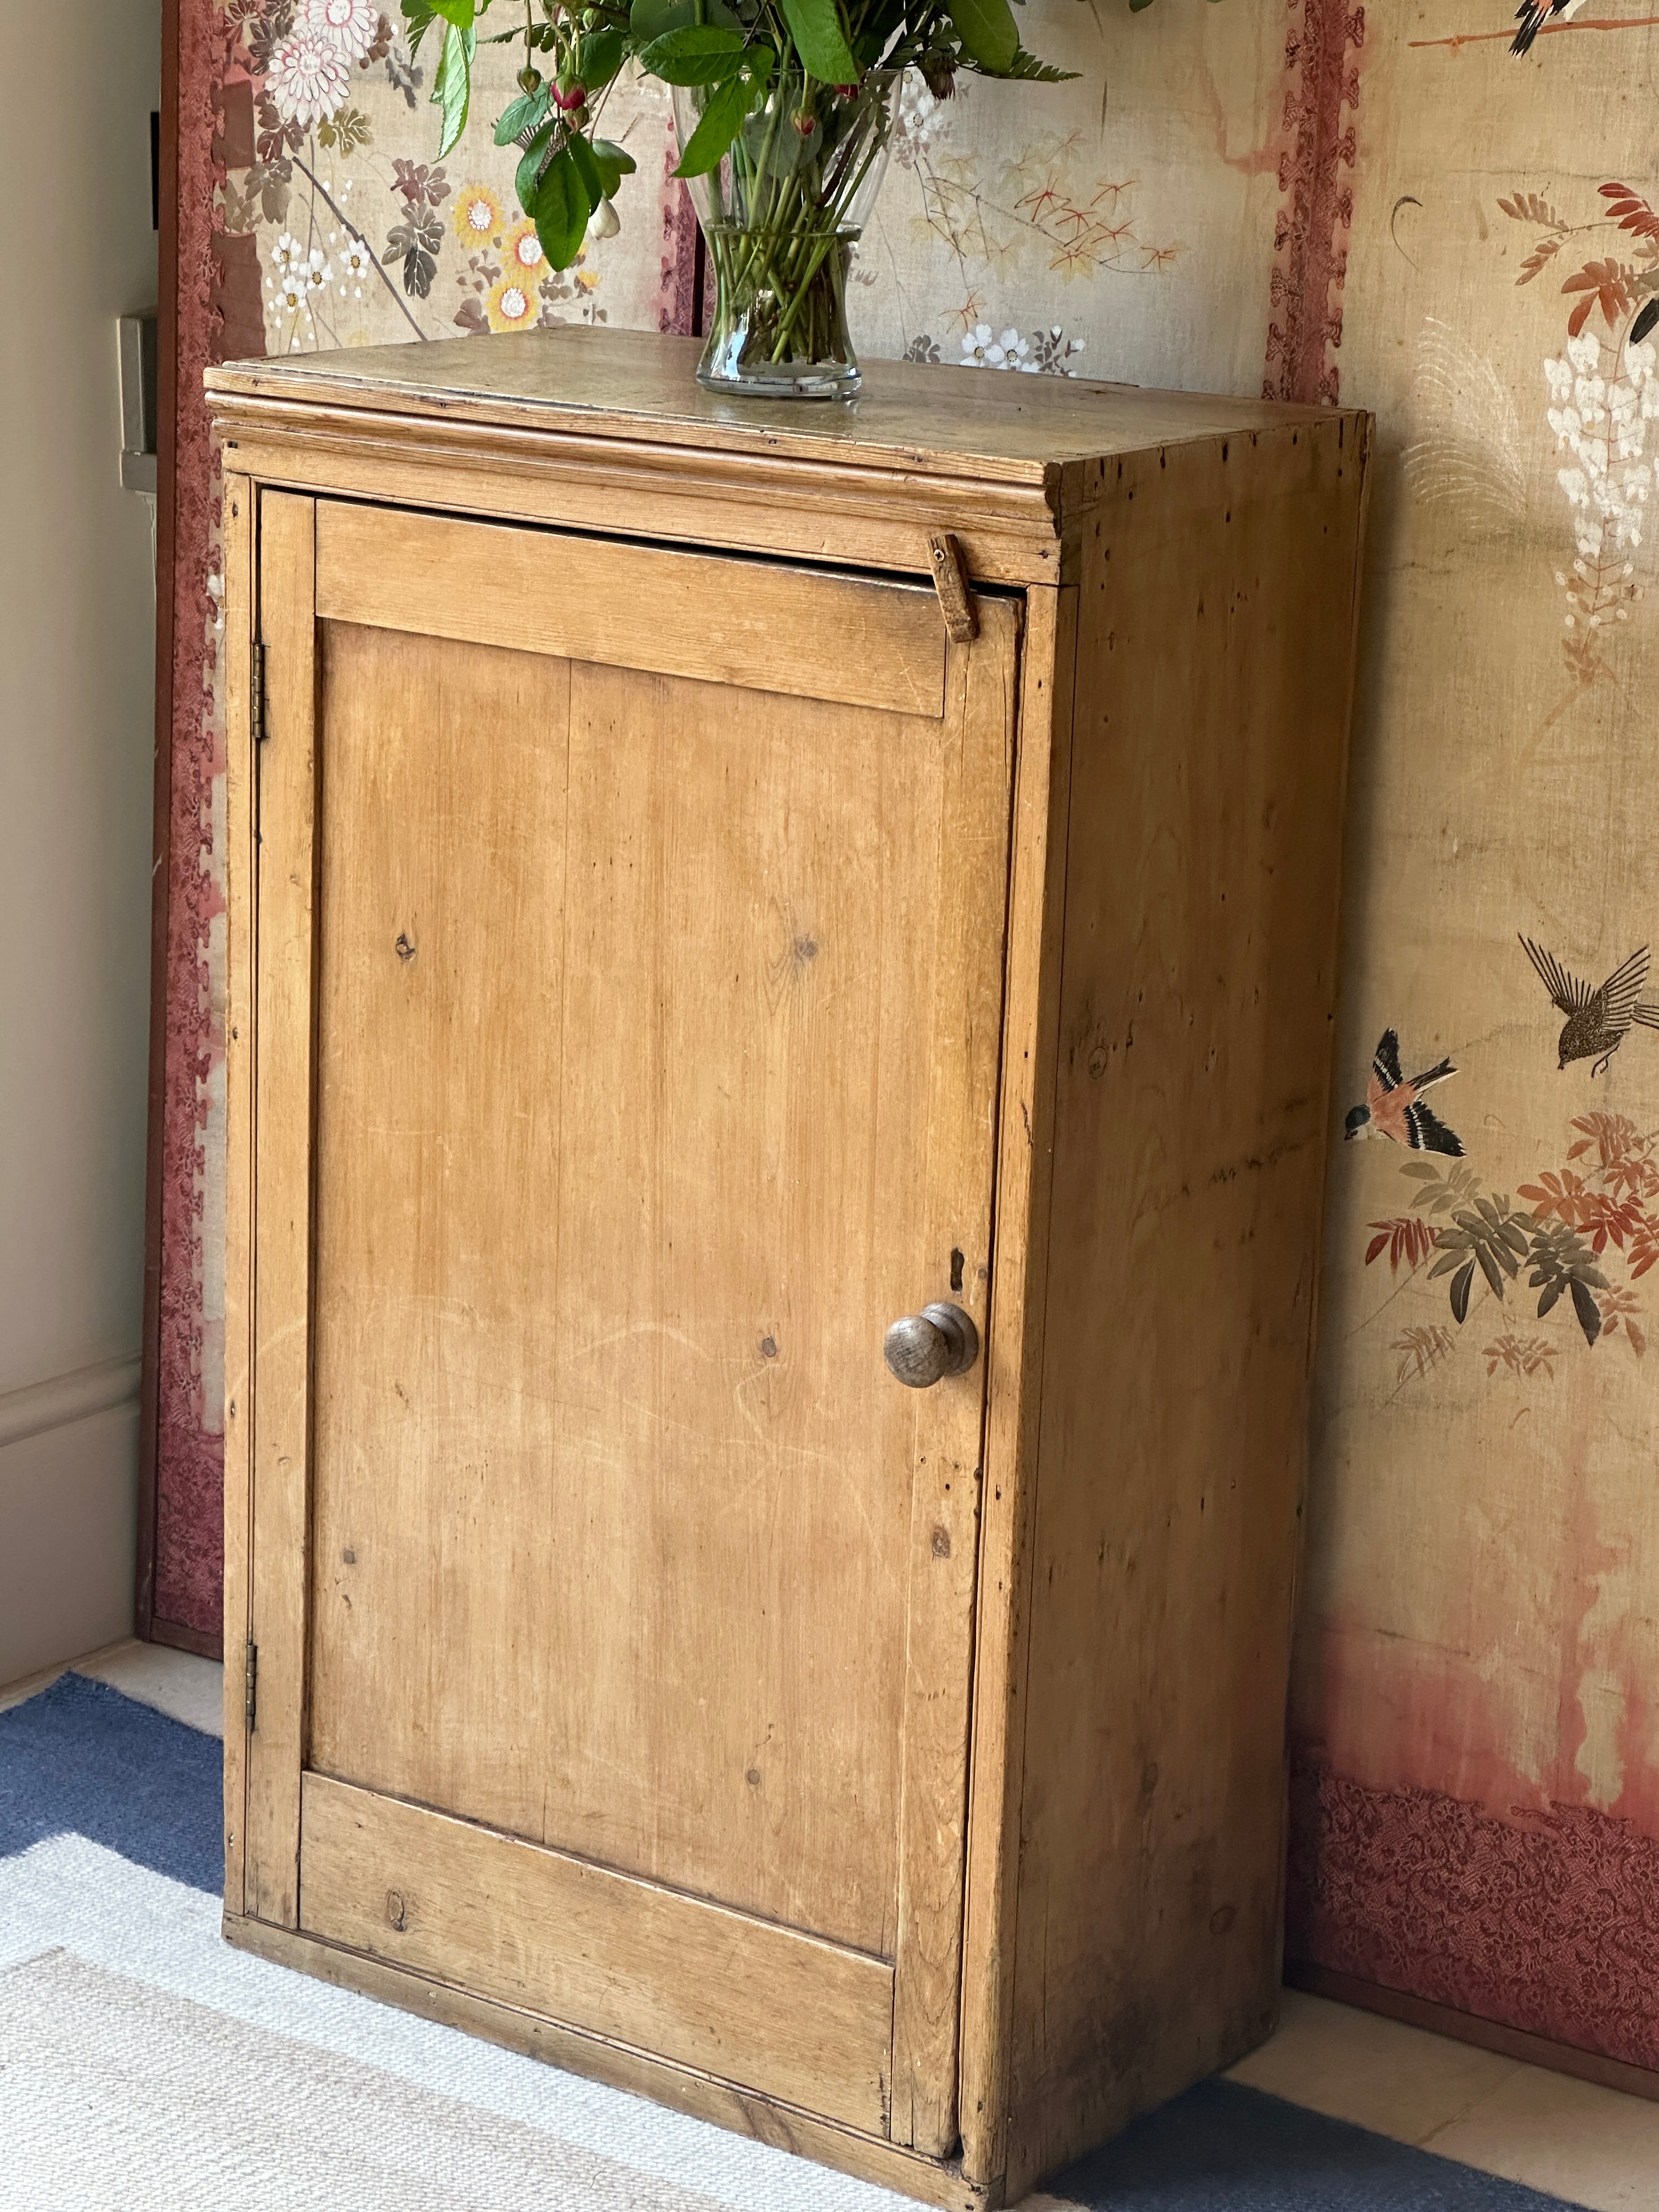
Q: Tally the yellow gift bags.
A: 0